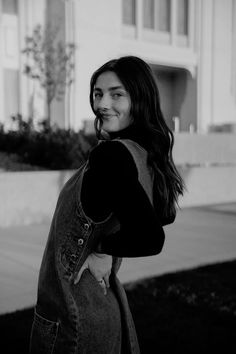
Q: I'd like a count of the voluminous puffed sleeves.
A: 0